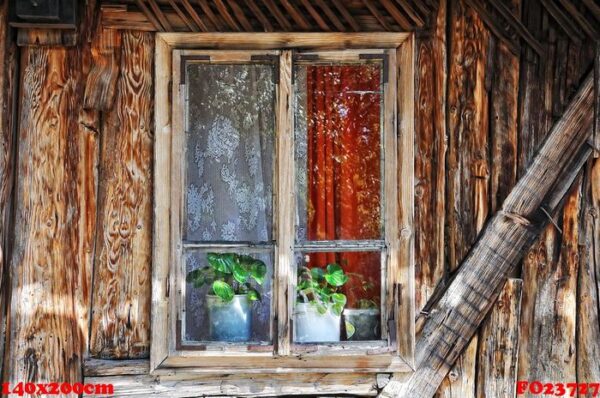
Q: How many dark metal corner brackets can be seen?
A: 8